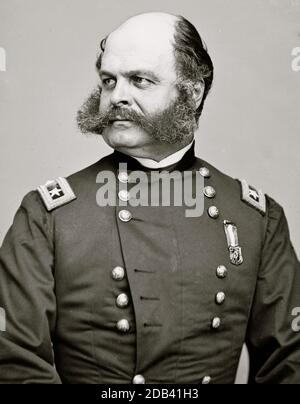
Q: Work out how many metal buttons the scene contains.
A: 14